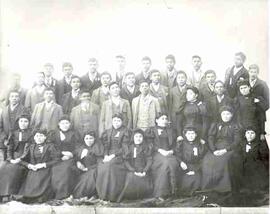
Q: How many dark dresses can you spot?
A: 12